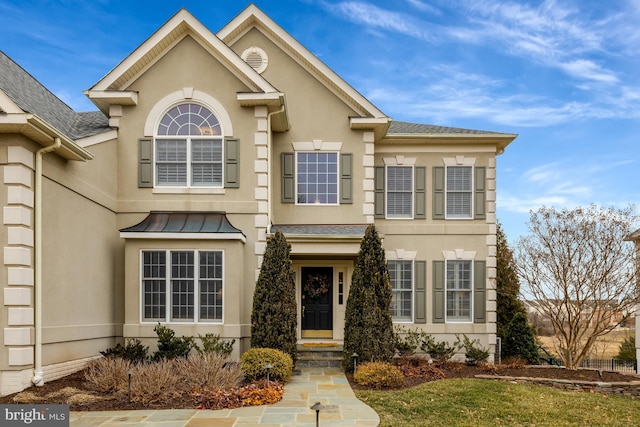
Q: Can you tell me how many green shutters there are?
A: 11